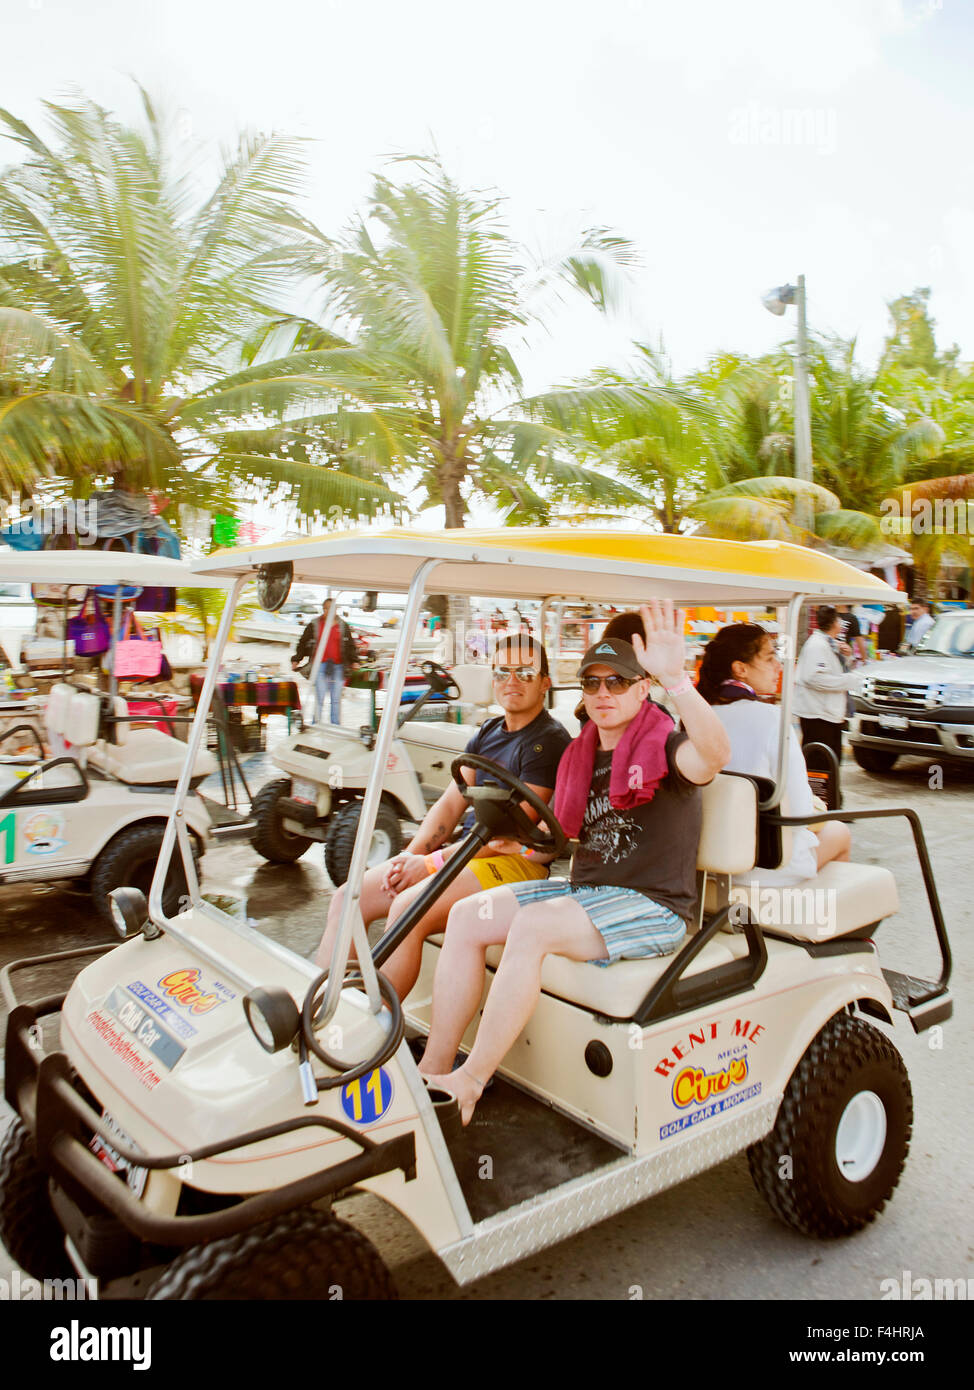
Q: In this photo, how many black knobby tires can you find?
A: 6